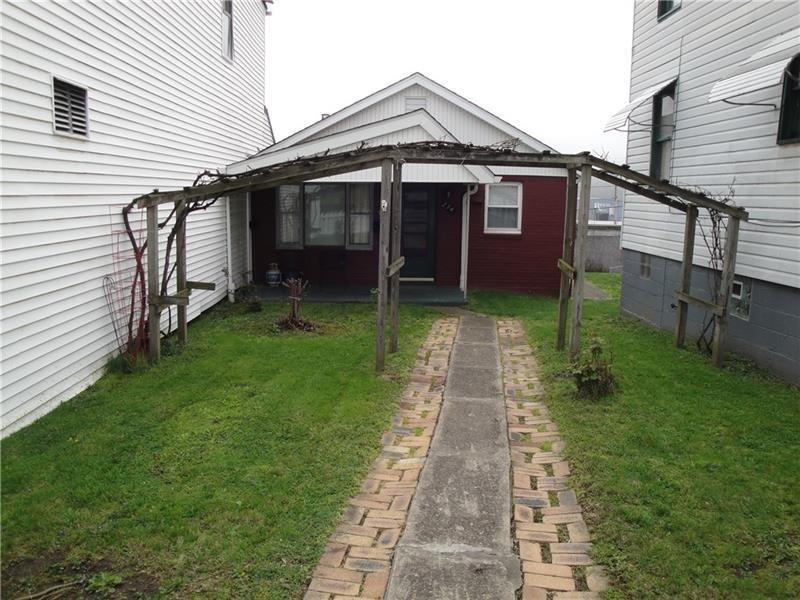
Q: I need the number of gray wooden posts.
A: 8